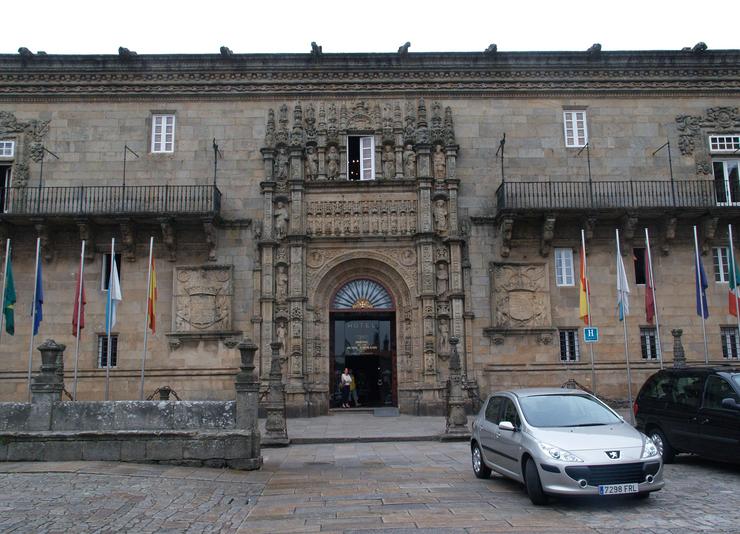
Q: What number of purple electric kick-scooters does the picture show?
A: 0